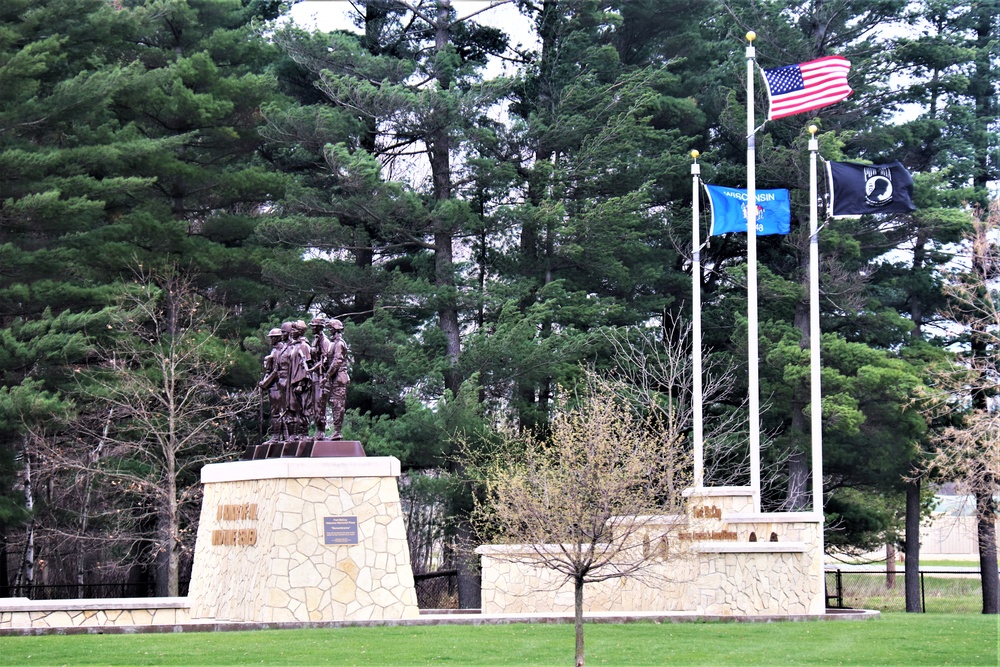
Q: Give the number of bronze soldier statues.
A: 5